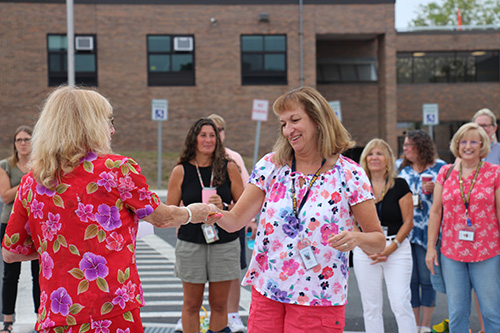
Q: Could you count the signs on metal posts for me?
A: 4